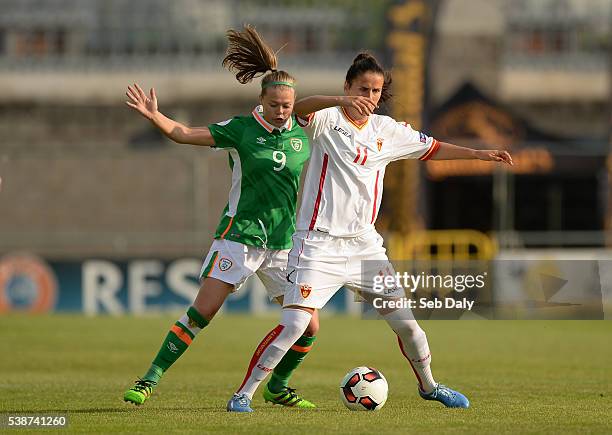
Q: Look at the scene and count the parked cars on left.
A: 0